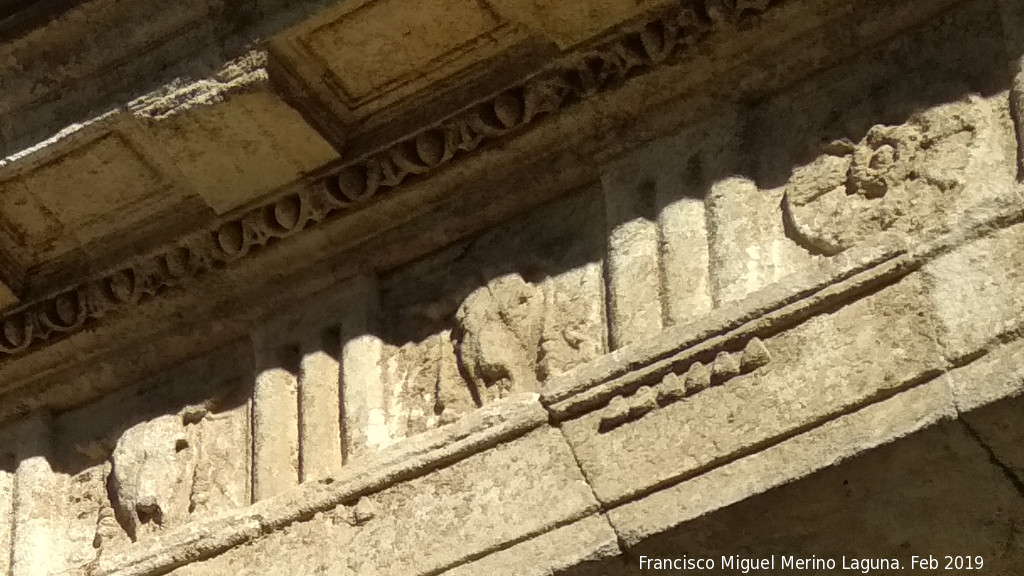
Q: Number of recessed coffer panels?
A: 2